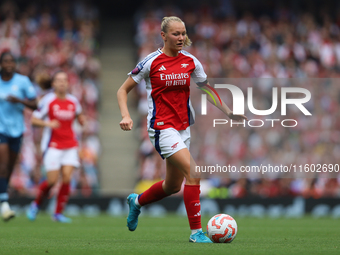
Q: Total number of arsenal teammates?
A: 2